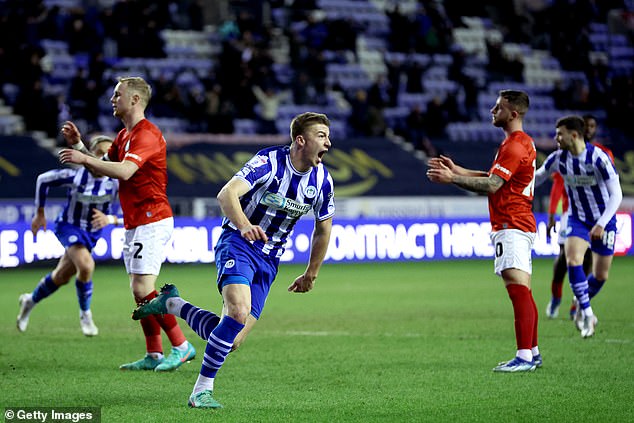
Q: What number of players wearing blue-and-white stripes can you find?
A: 3